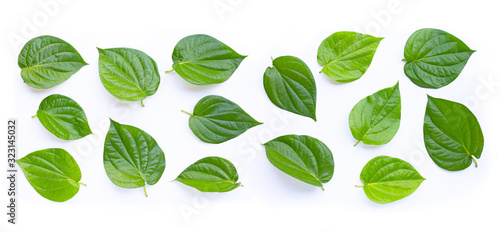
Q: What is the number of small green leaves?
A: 15